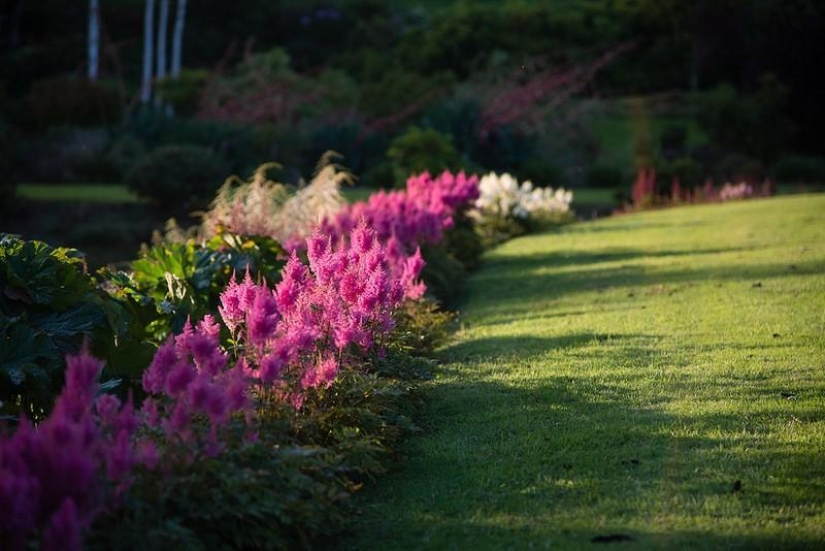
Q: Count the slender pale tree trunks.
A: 4